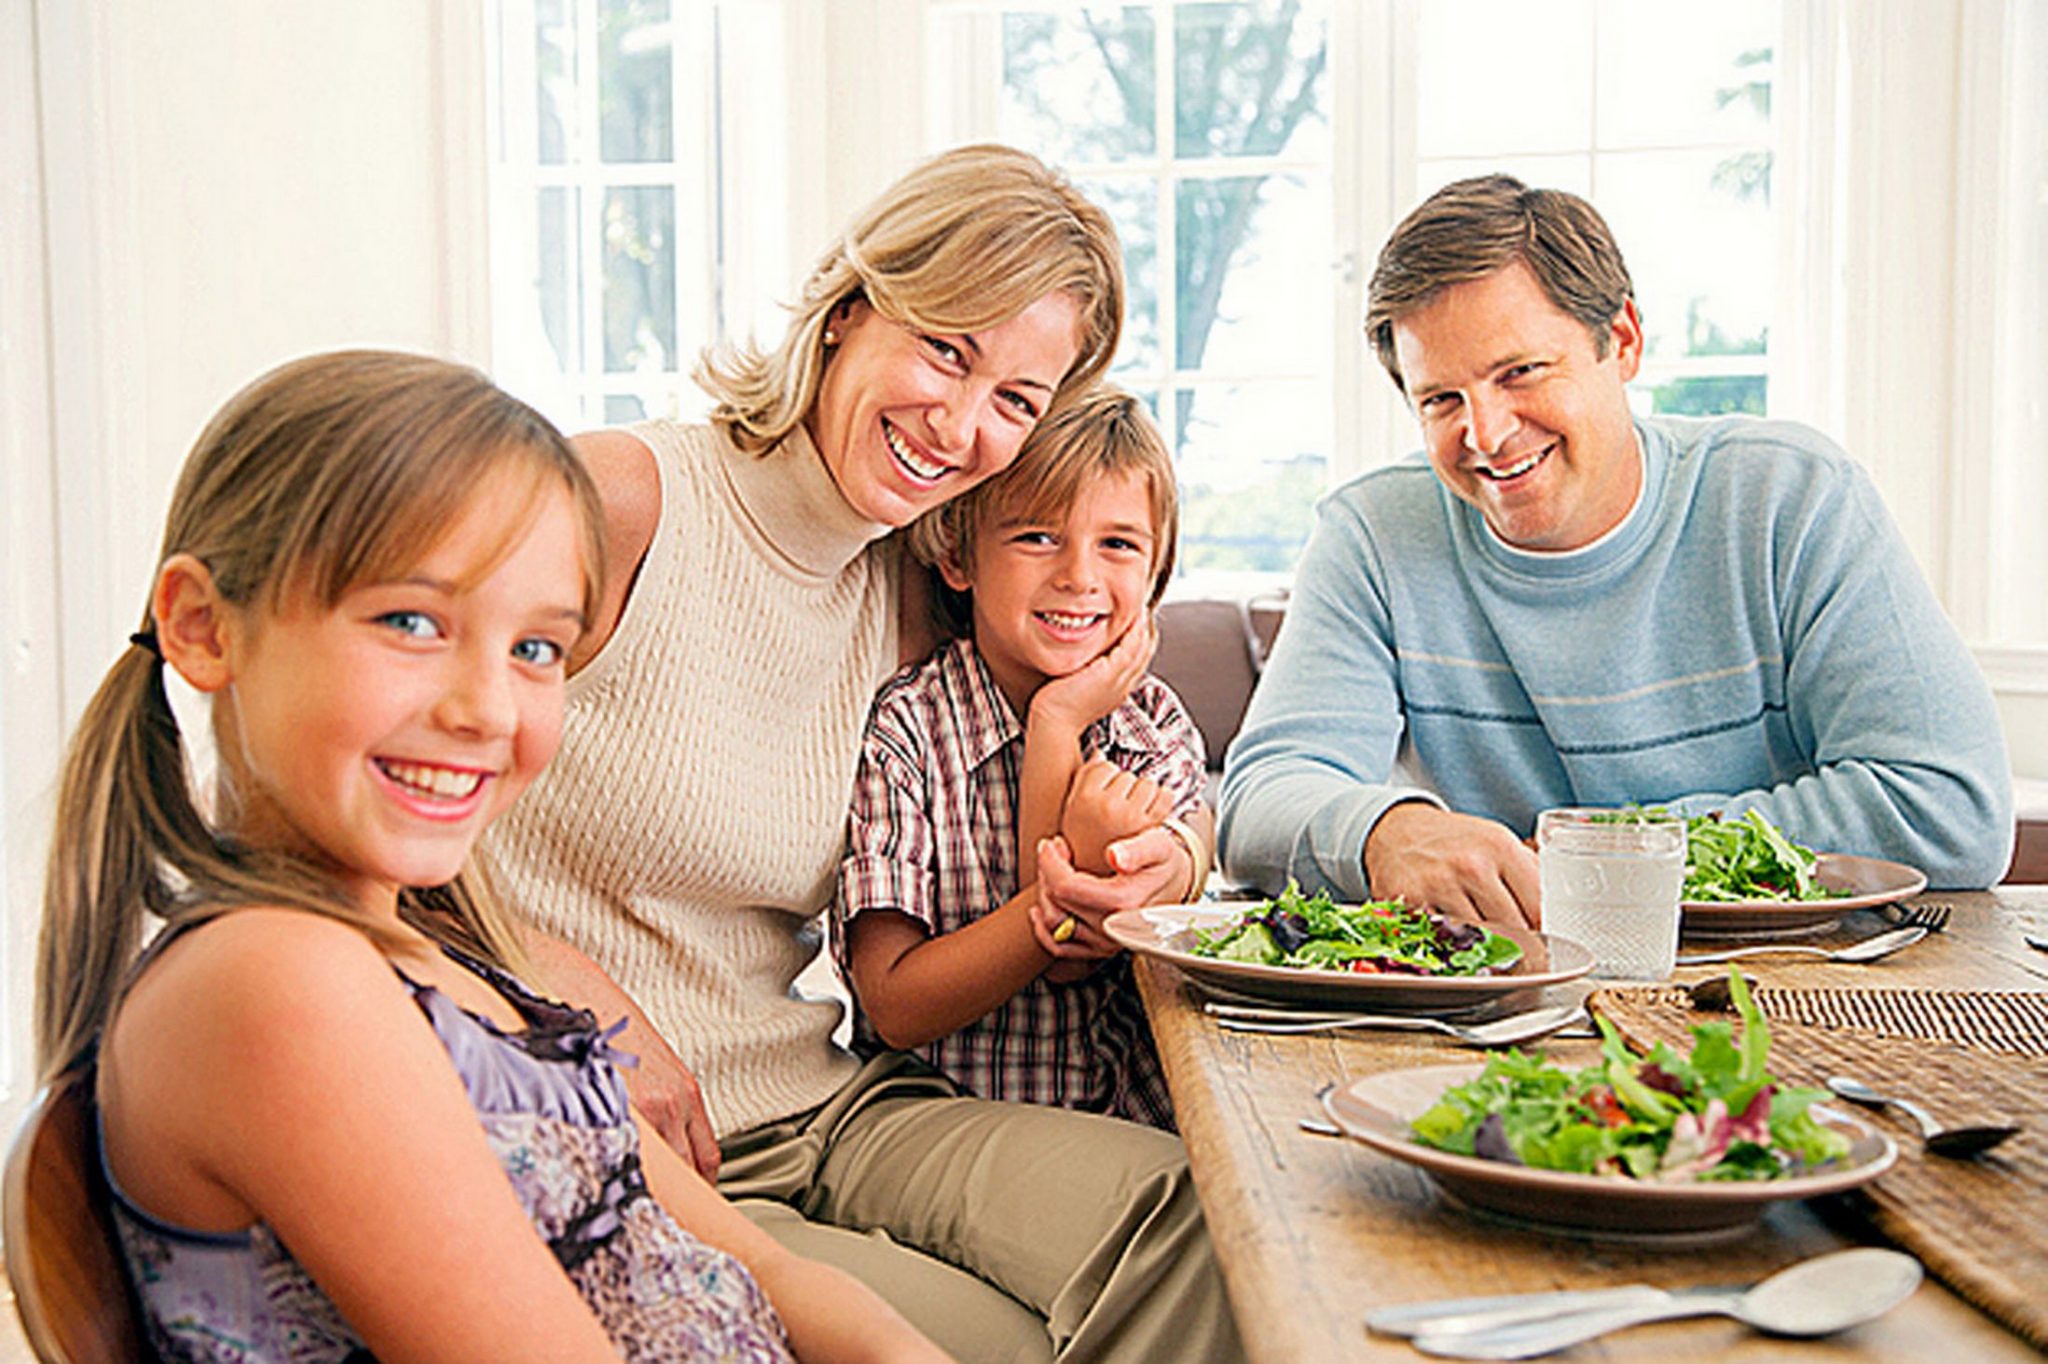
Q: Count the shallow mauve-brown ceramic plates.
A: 3